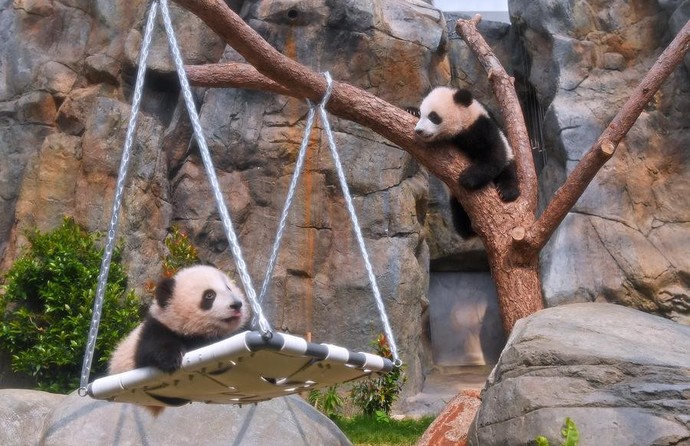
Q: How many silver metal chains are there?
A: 4